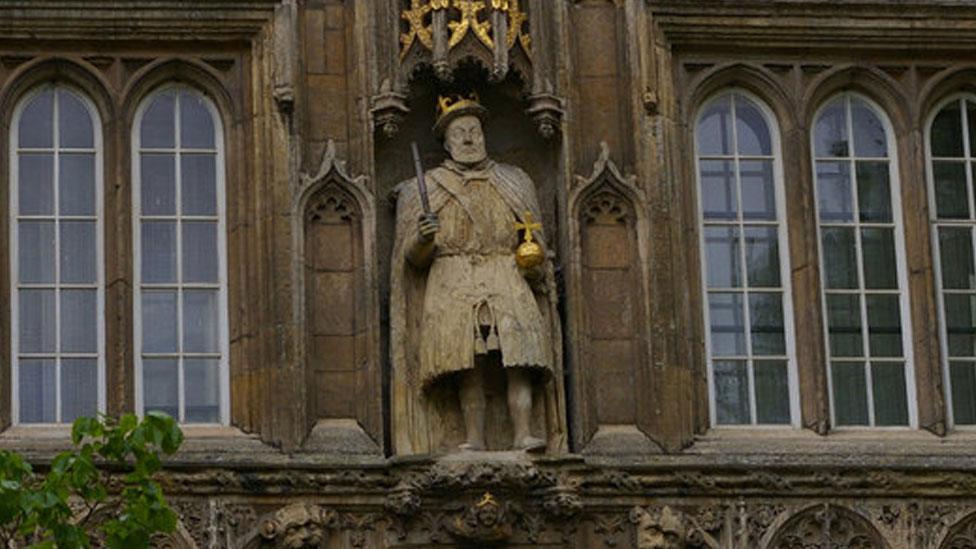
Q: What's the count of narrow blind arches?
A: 2